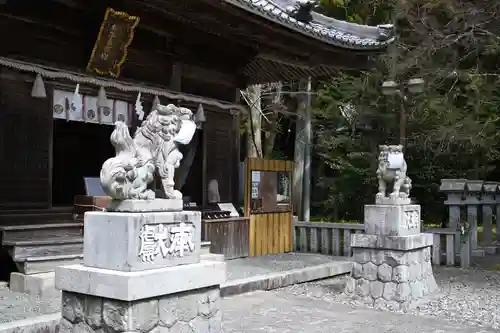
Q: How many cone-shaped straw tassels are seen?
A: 4